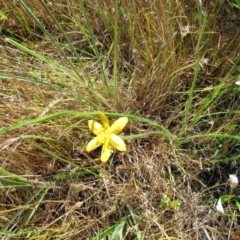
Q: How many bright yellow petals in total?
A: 6